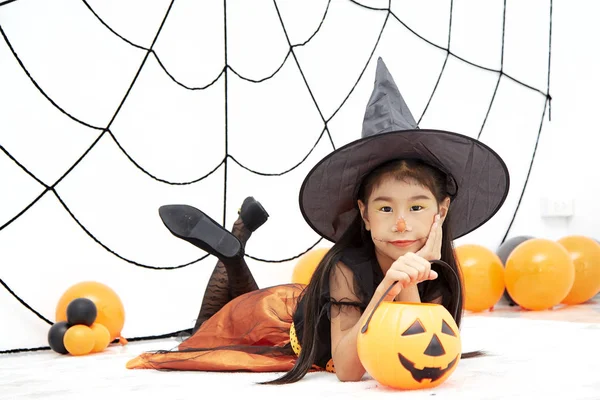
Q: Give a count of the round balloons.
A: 10